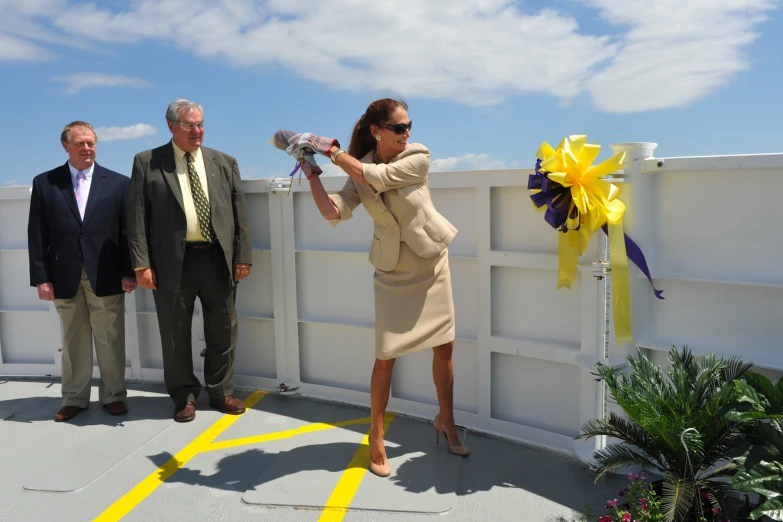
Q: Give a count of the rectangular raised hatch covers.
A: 2